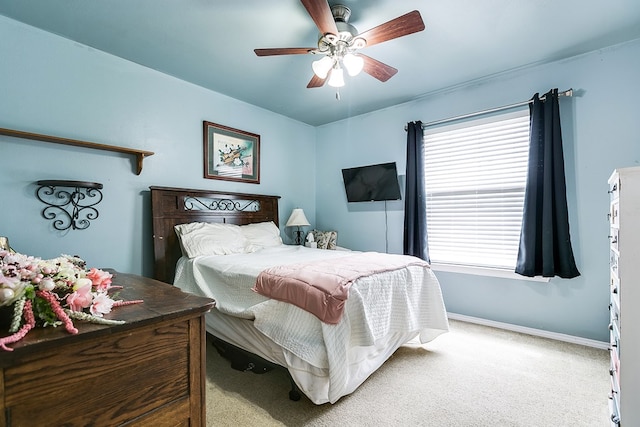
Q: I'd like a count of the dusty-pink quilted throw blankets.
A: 1